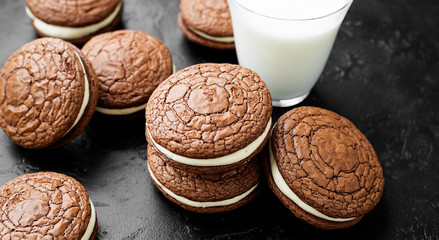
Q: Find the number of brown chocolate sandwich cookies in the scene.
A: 8